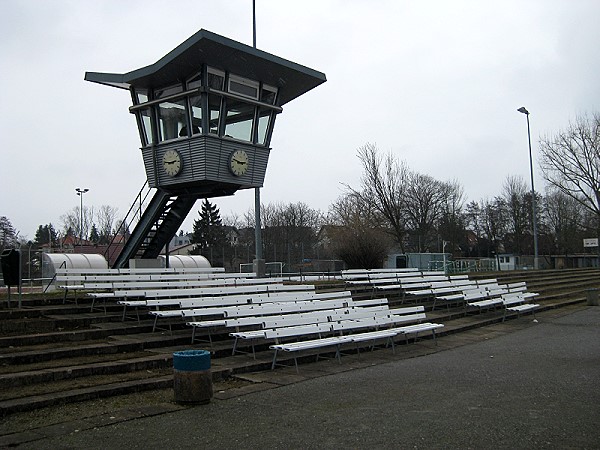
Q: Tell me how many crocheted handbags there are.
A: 0